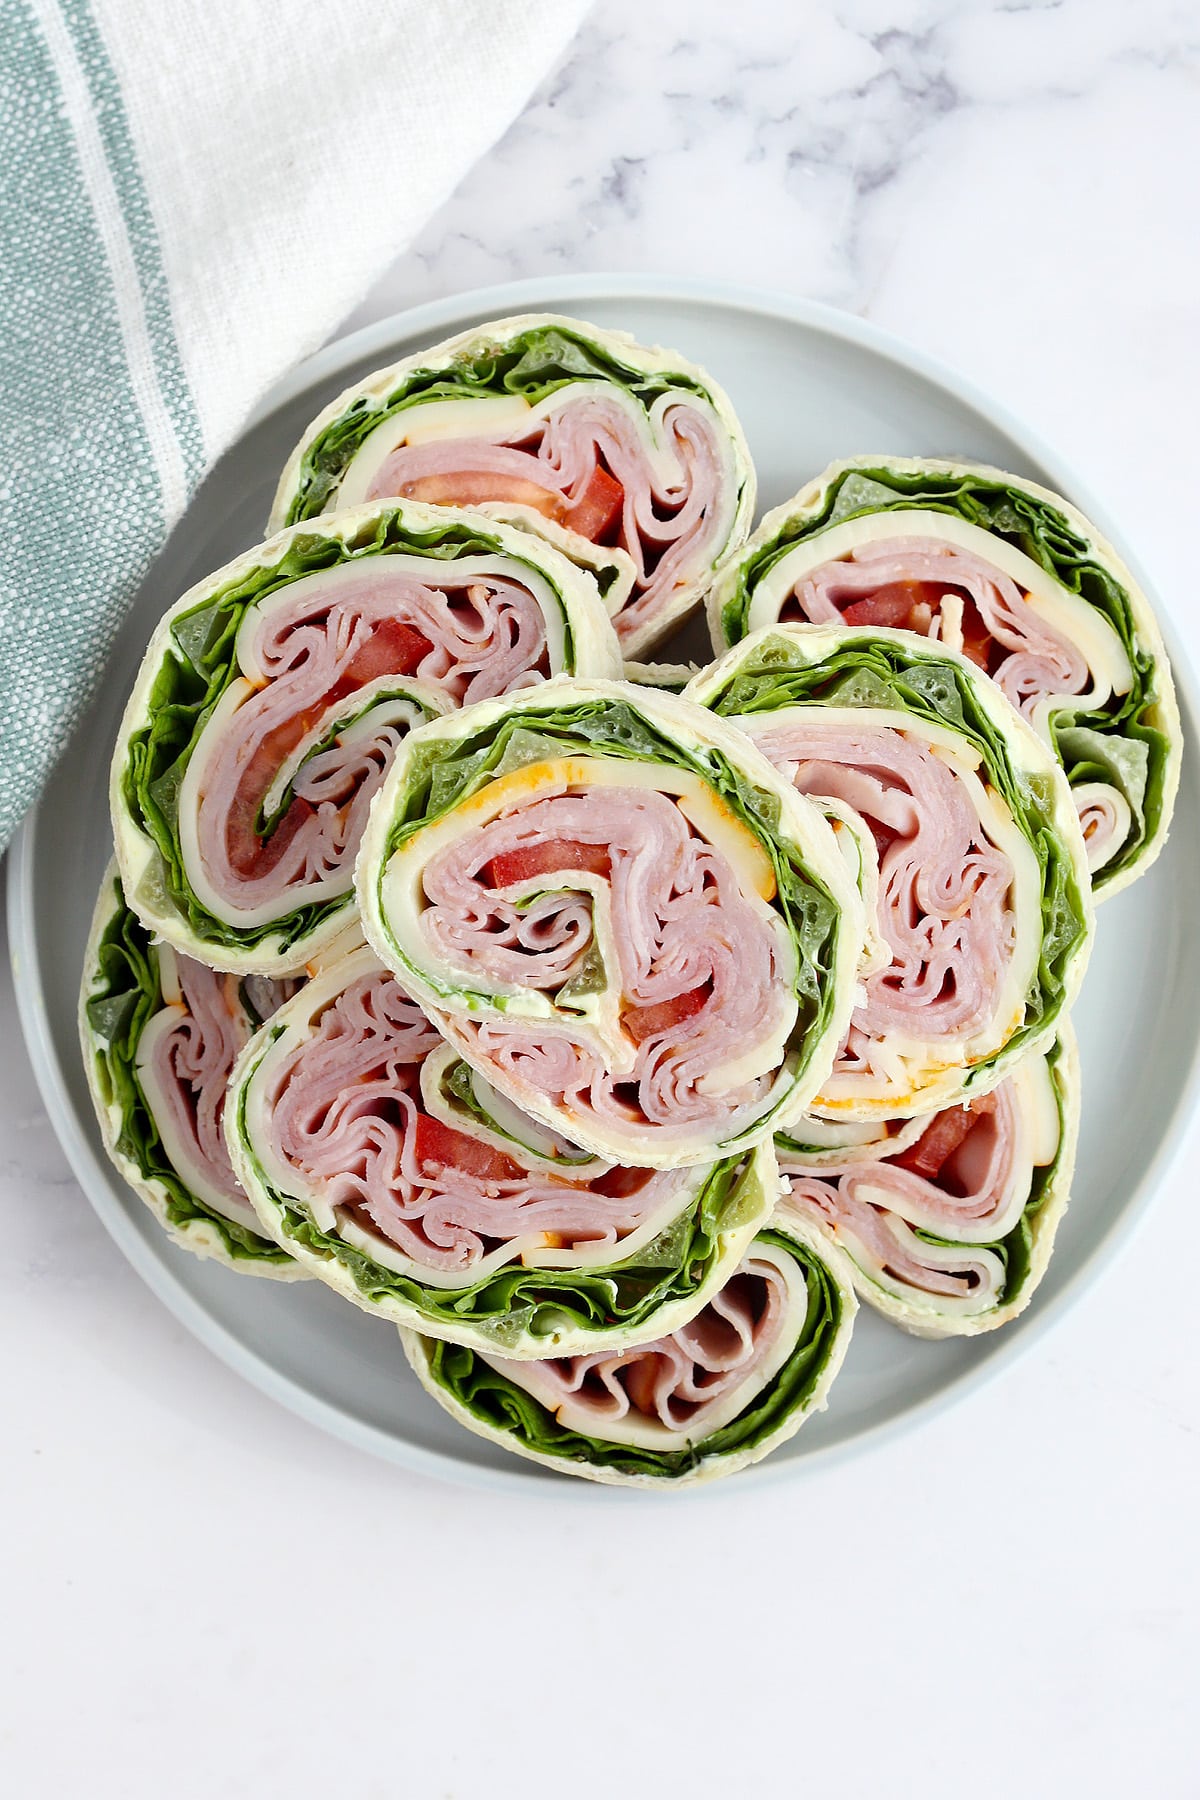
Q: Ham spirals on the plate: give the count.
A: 9